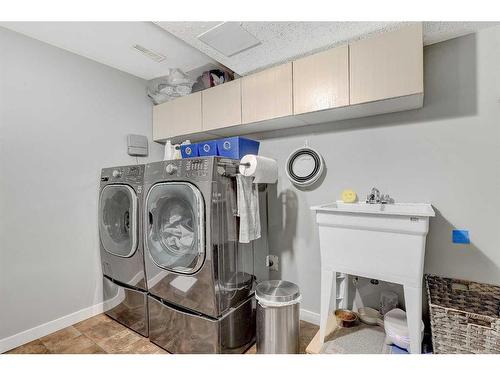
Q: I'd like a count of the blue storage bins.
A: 3